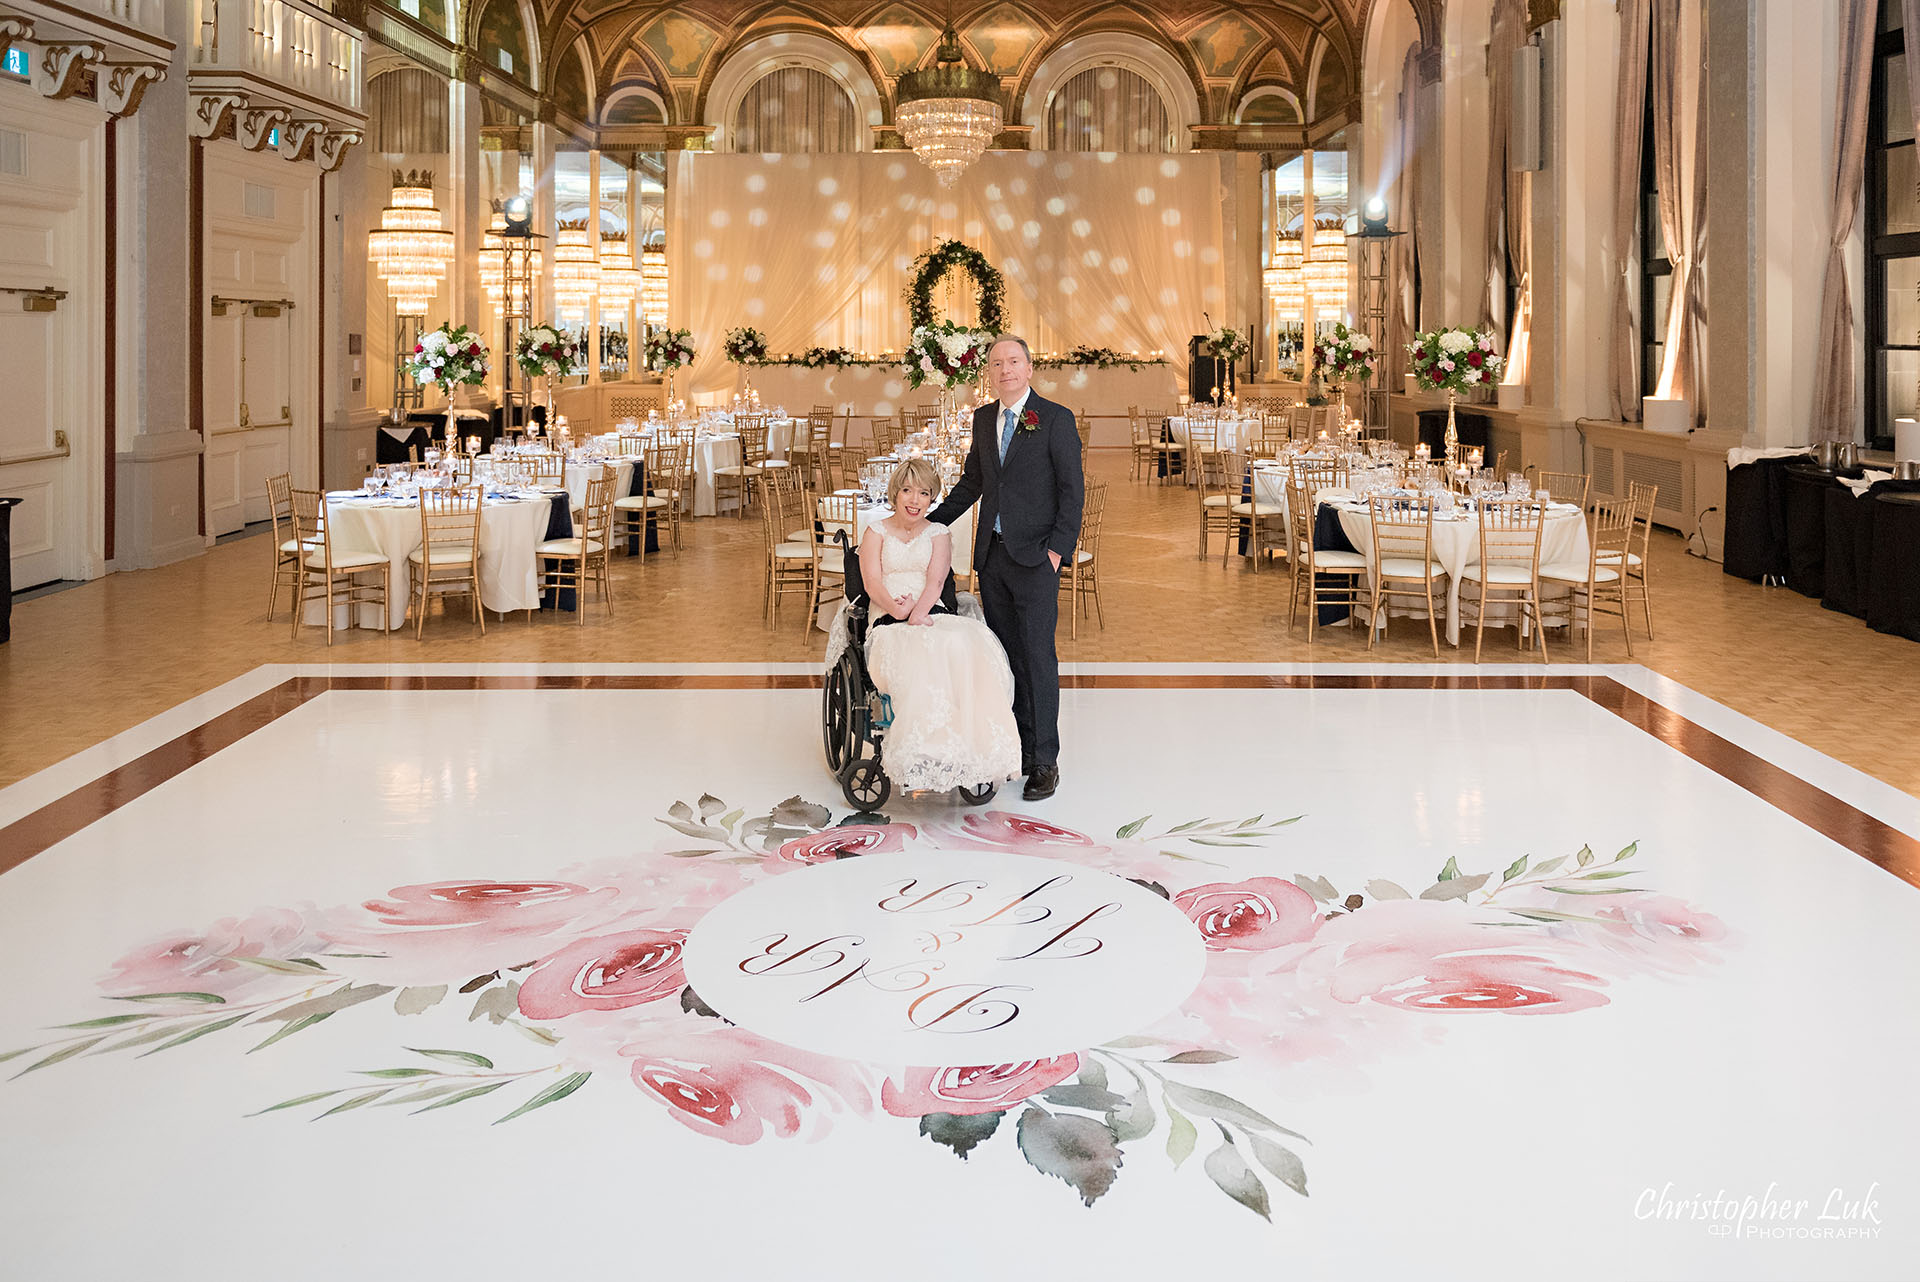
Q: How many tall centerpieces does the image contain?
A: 8